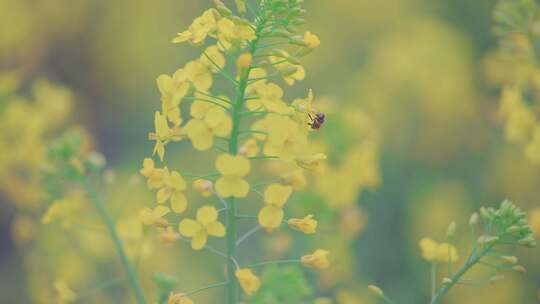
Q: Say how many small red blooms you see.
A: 0